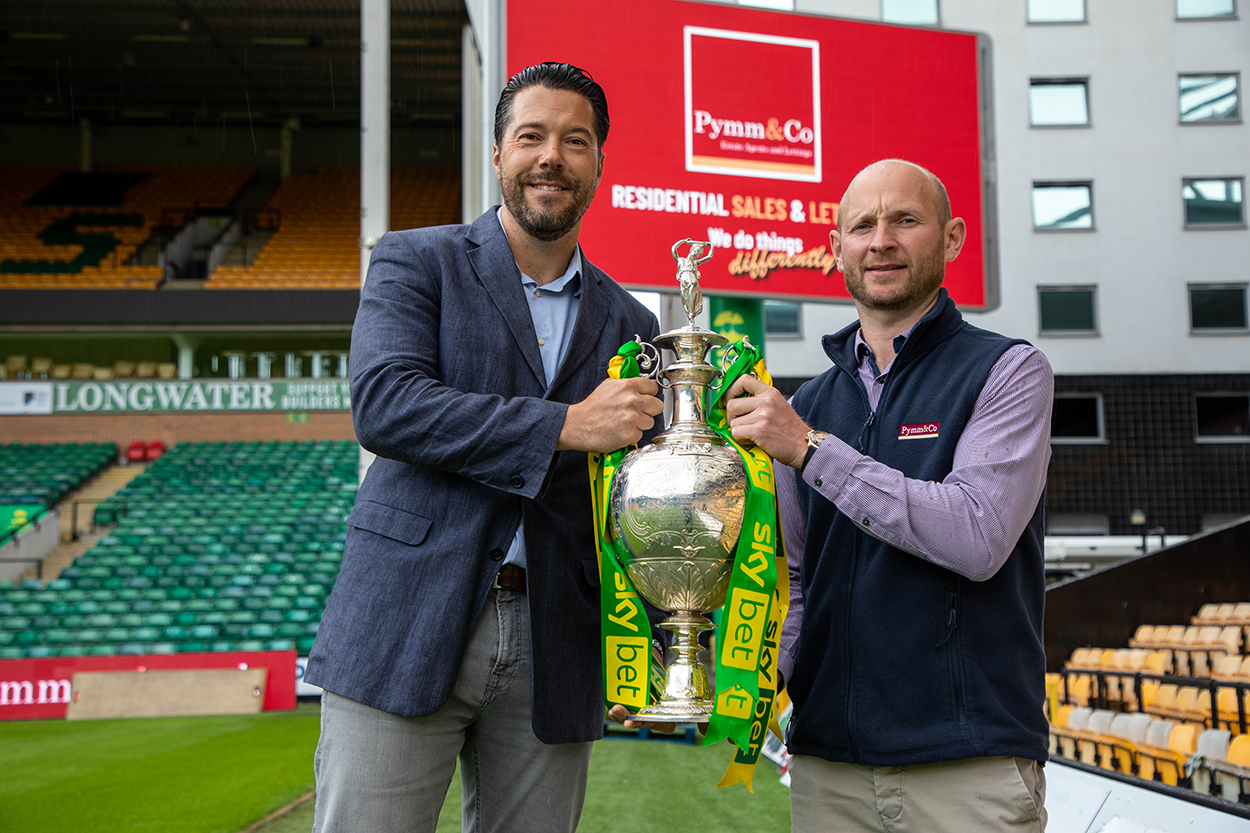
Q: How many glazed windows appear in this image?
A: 13